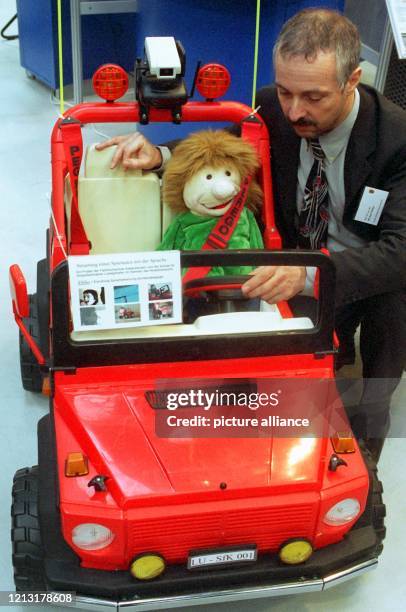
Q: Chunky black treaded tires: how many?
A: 3